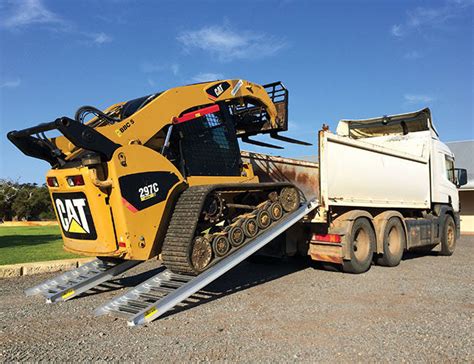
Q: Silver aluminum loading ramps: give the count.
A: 2